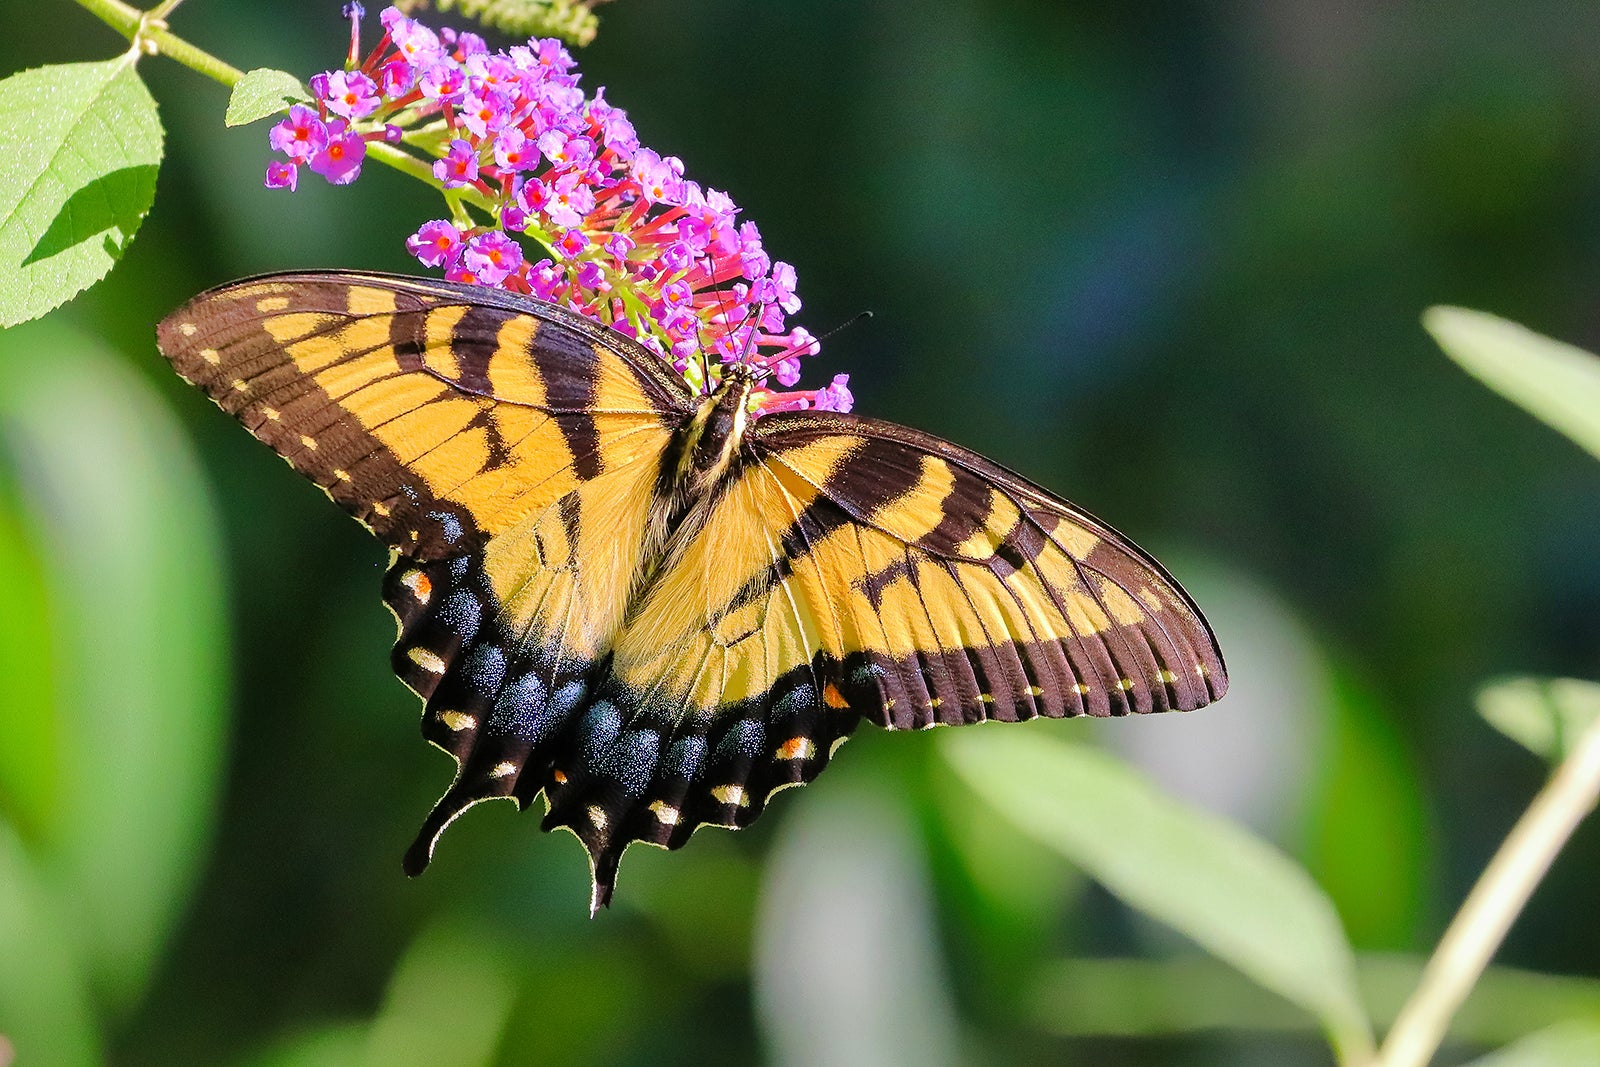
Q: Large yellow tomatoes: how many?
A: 0